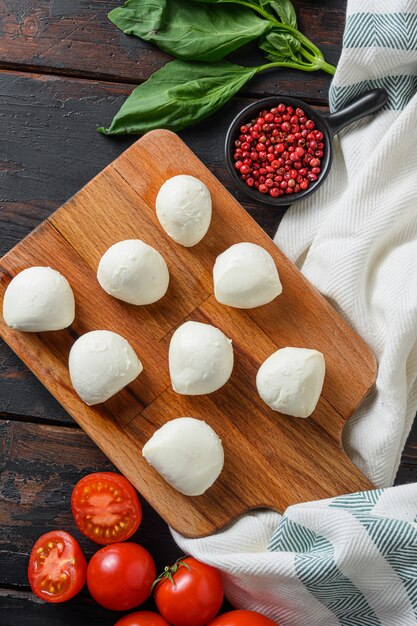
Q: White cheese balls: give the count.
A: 8